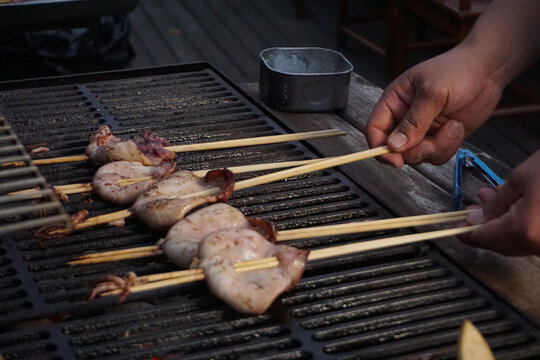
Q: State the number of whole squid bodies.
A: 5